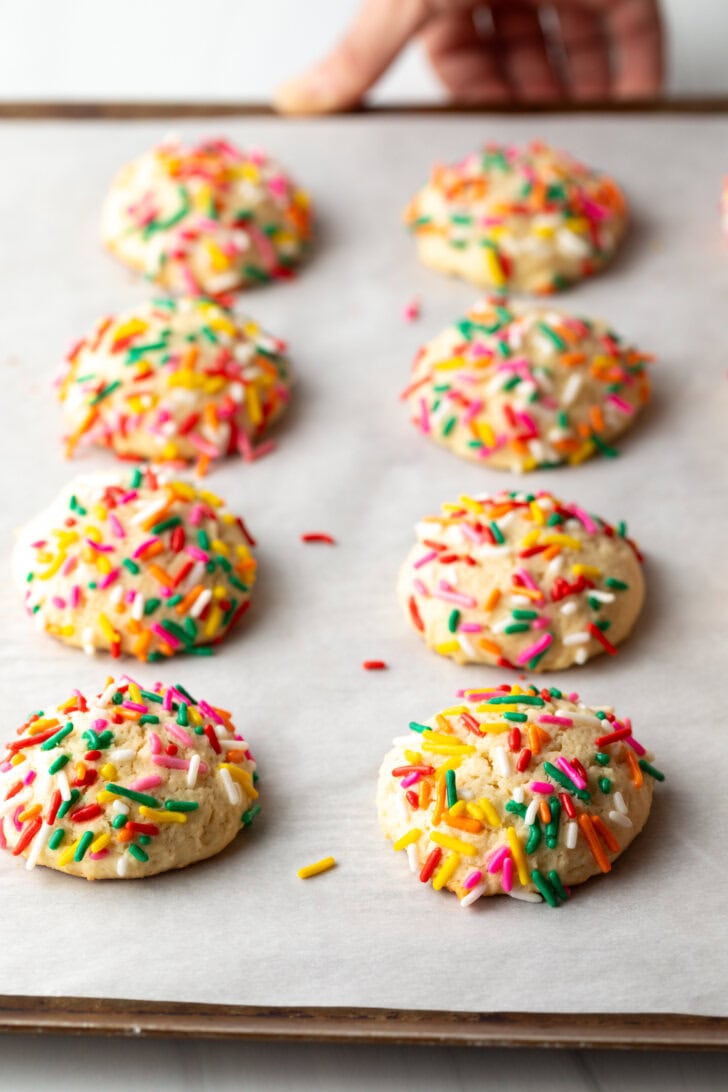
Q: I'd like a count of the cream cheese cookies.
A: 8